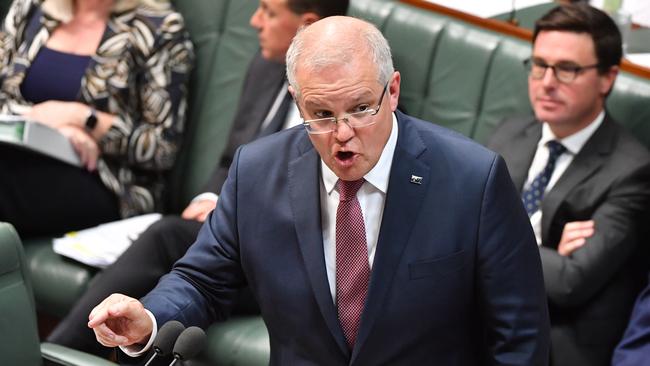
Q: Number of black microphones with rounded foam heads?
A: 2